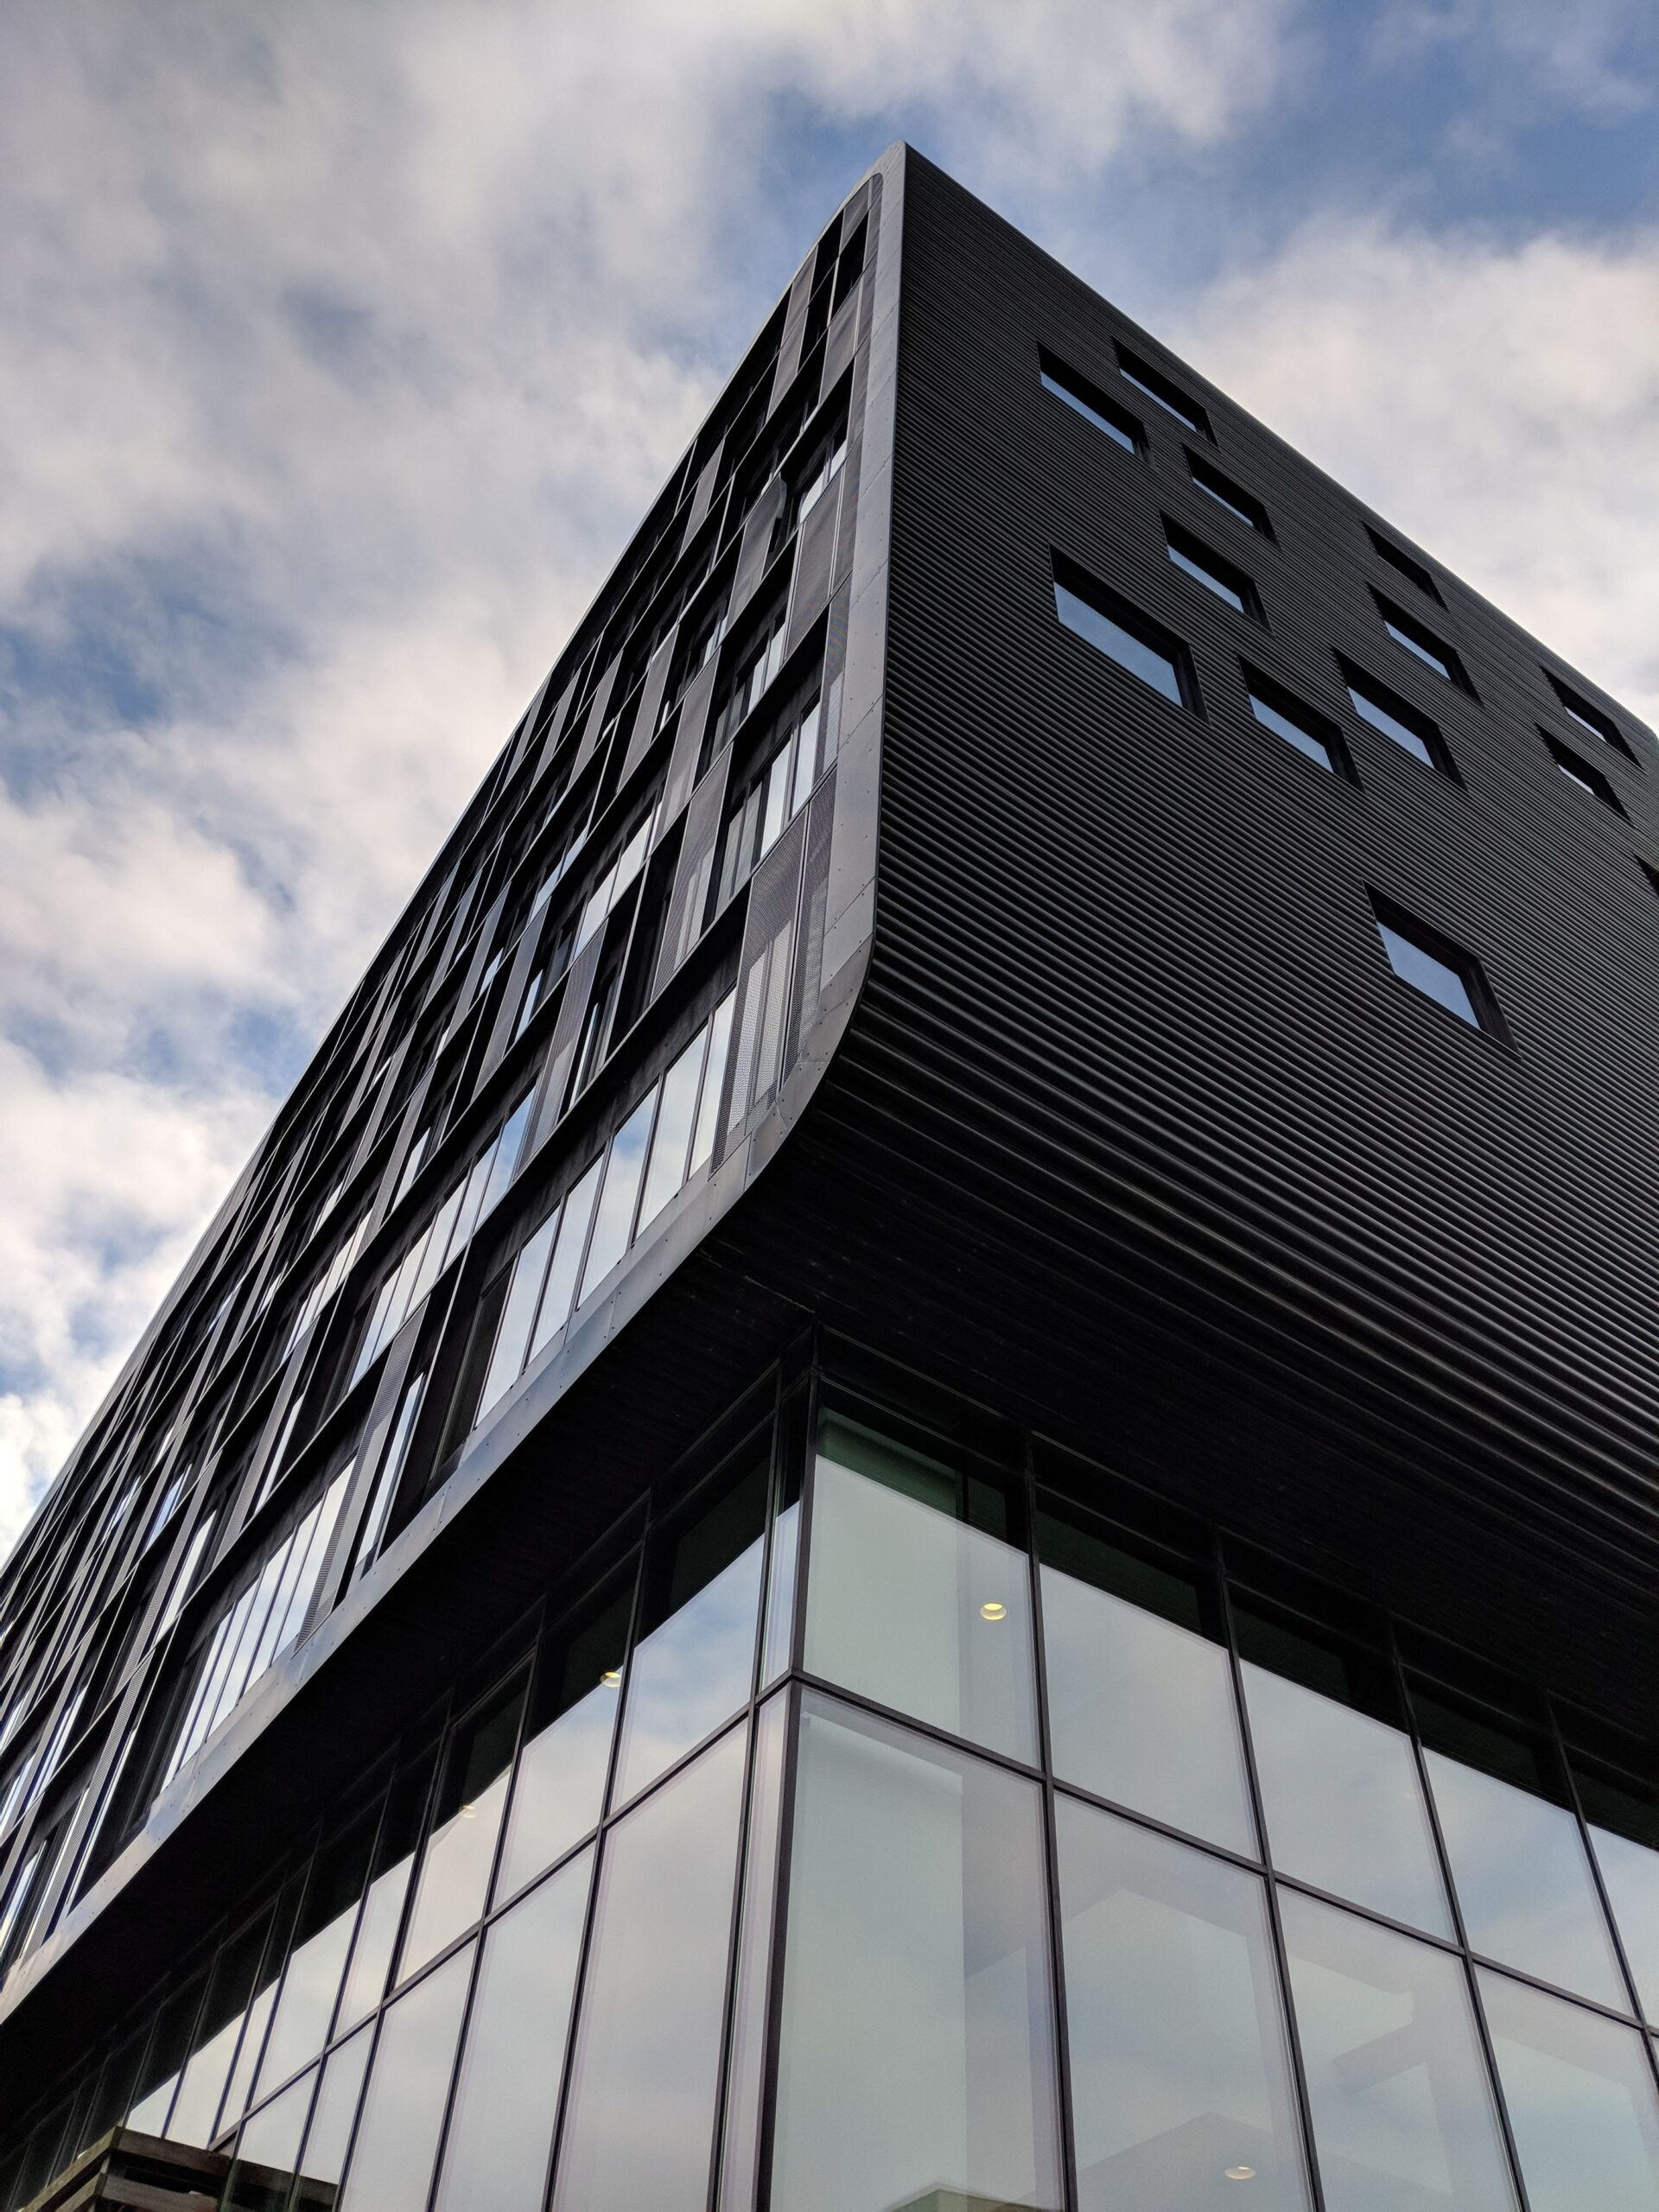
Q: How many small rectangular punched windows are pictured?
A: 13